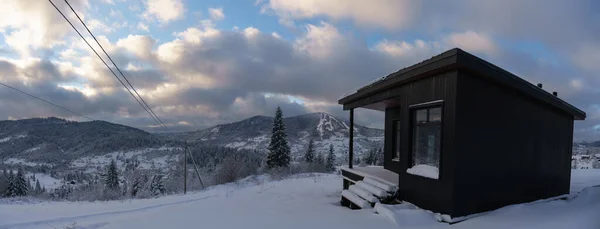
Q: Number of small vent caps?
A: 2